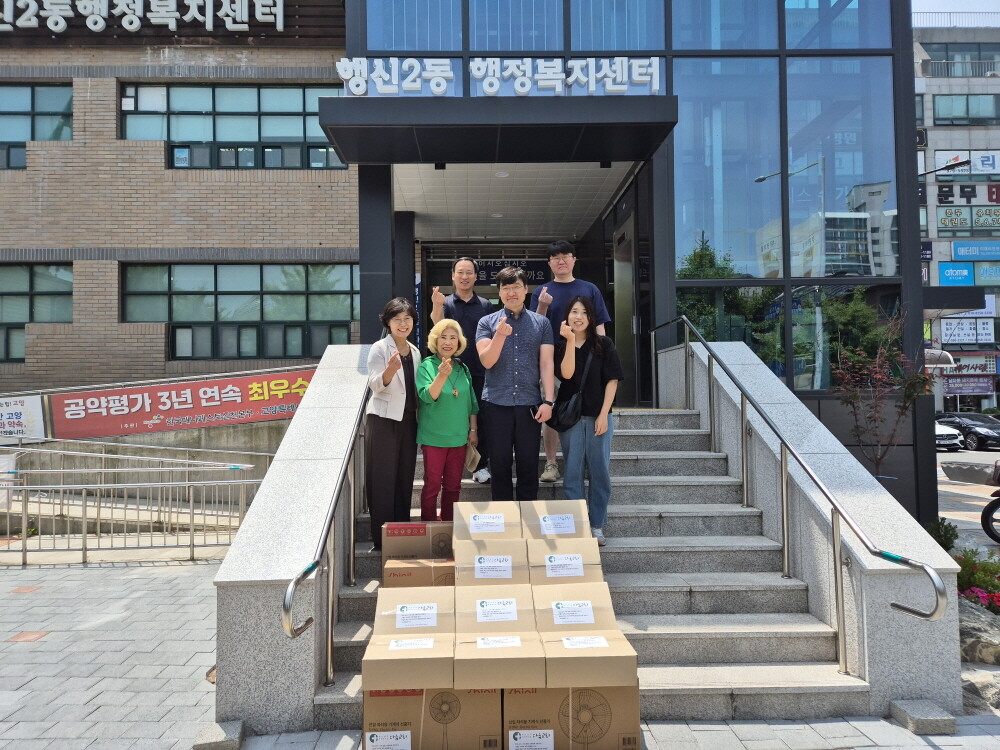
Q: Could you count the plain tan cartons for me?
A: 10